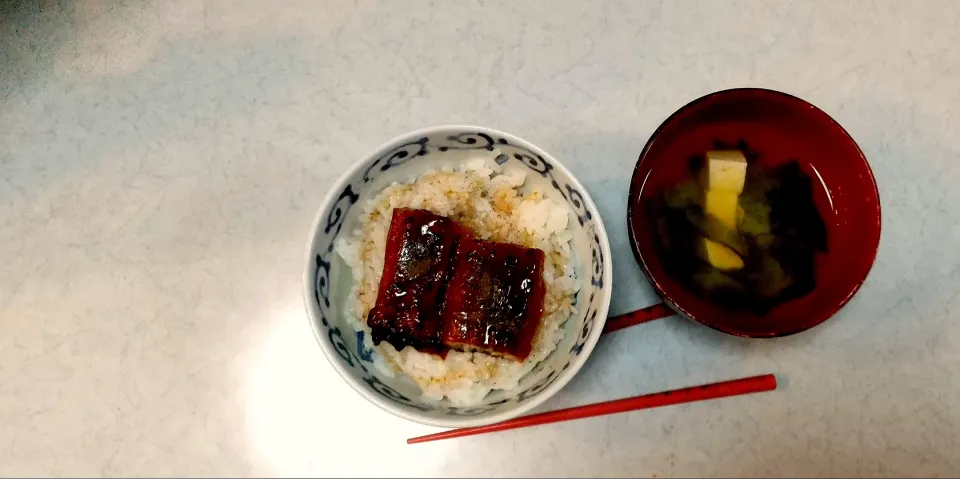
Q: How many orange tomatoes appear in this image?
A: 0